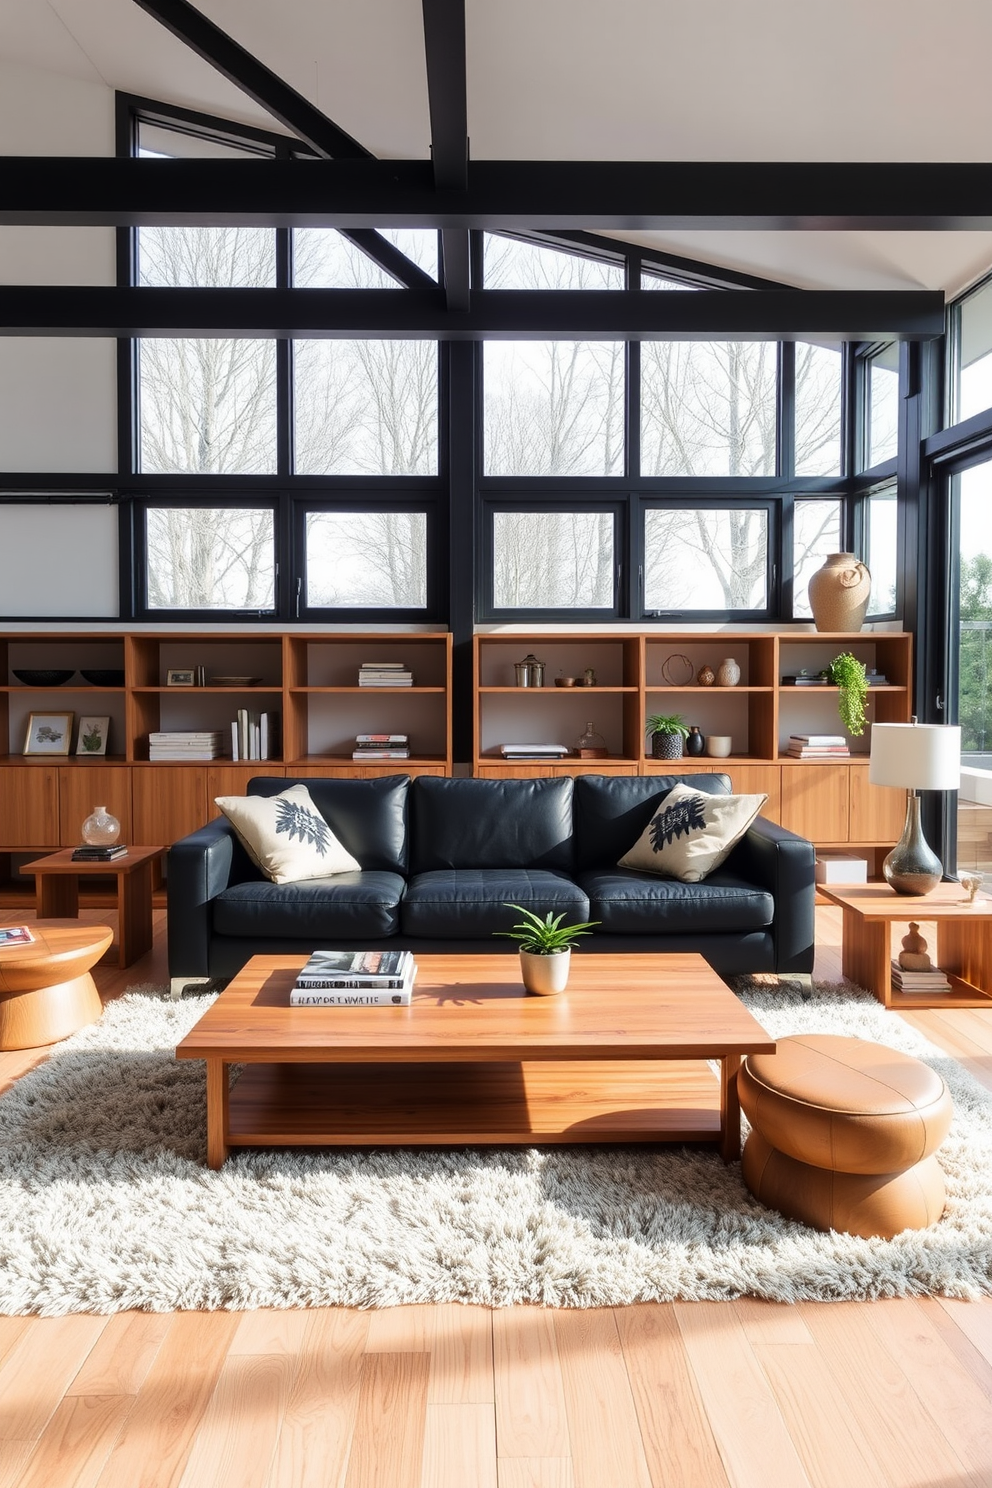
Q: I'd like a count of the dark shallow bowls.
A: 2